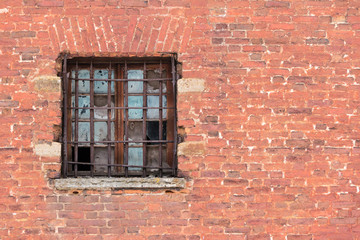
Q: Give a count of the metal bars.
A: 12